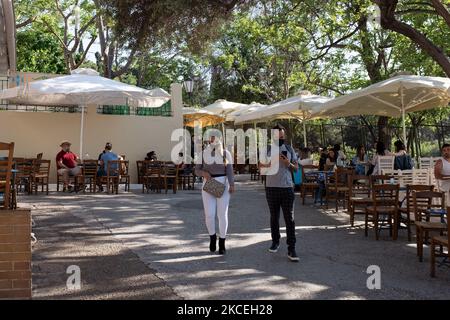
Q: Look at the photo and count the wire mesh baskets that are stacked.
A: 0